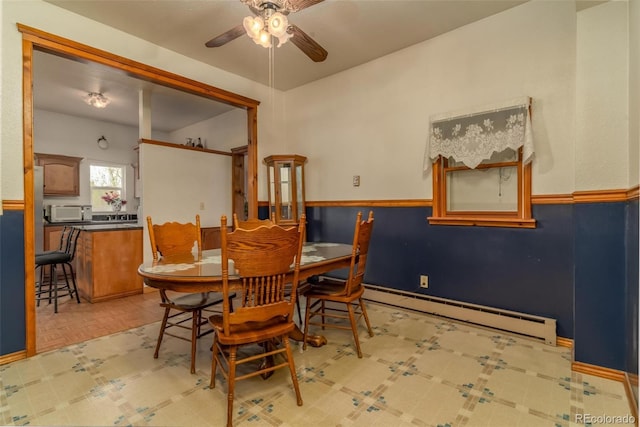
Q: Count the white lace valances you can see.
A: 1